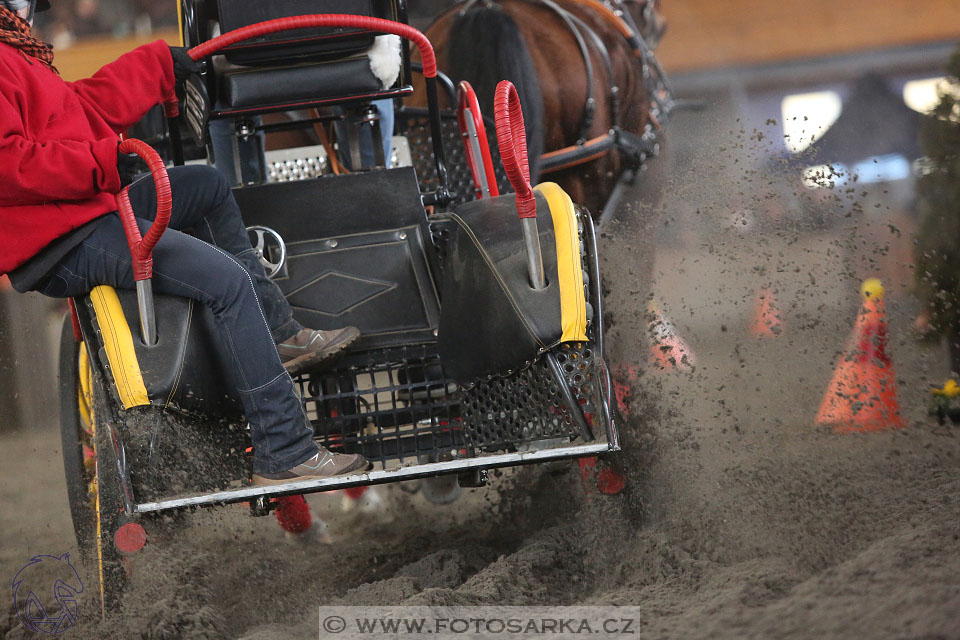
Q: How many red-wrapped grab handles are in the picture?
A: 3